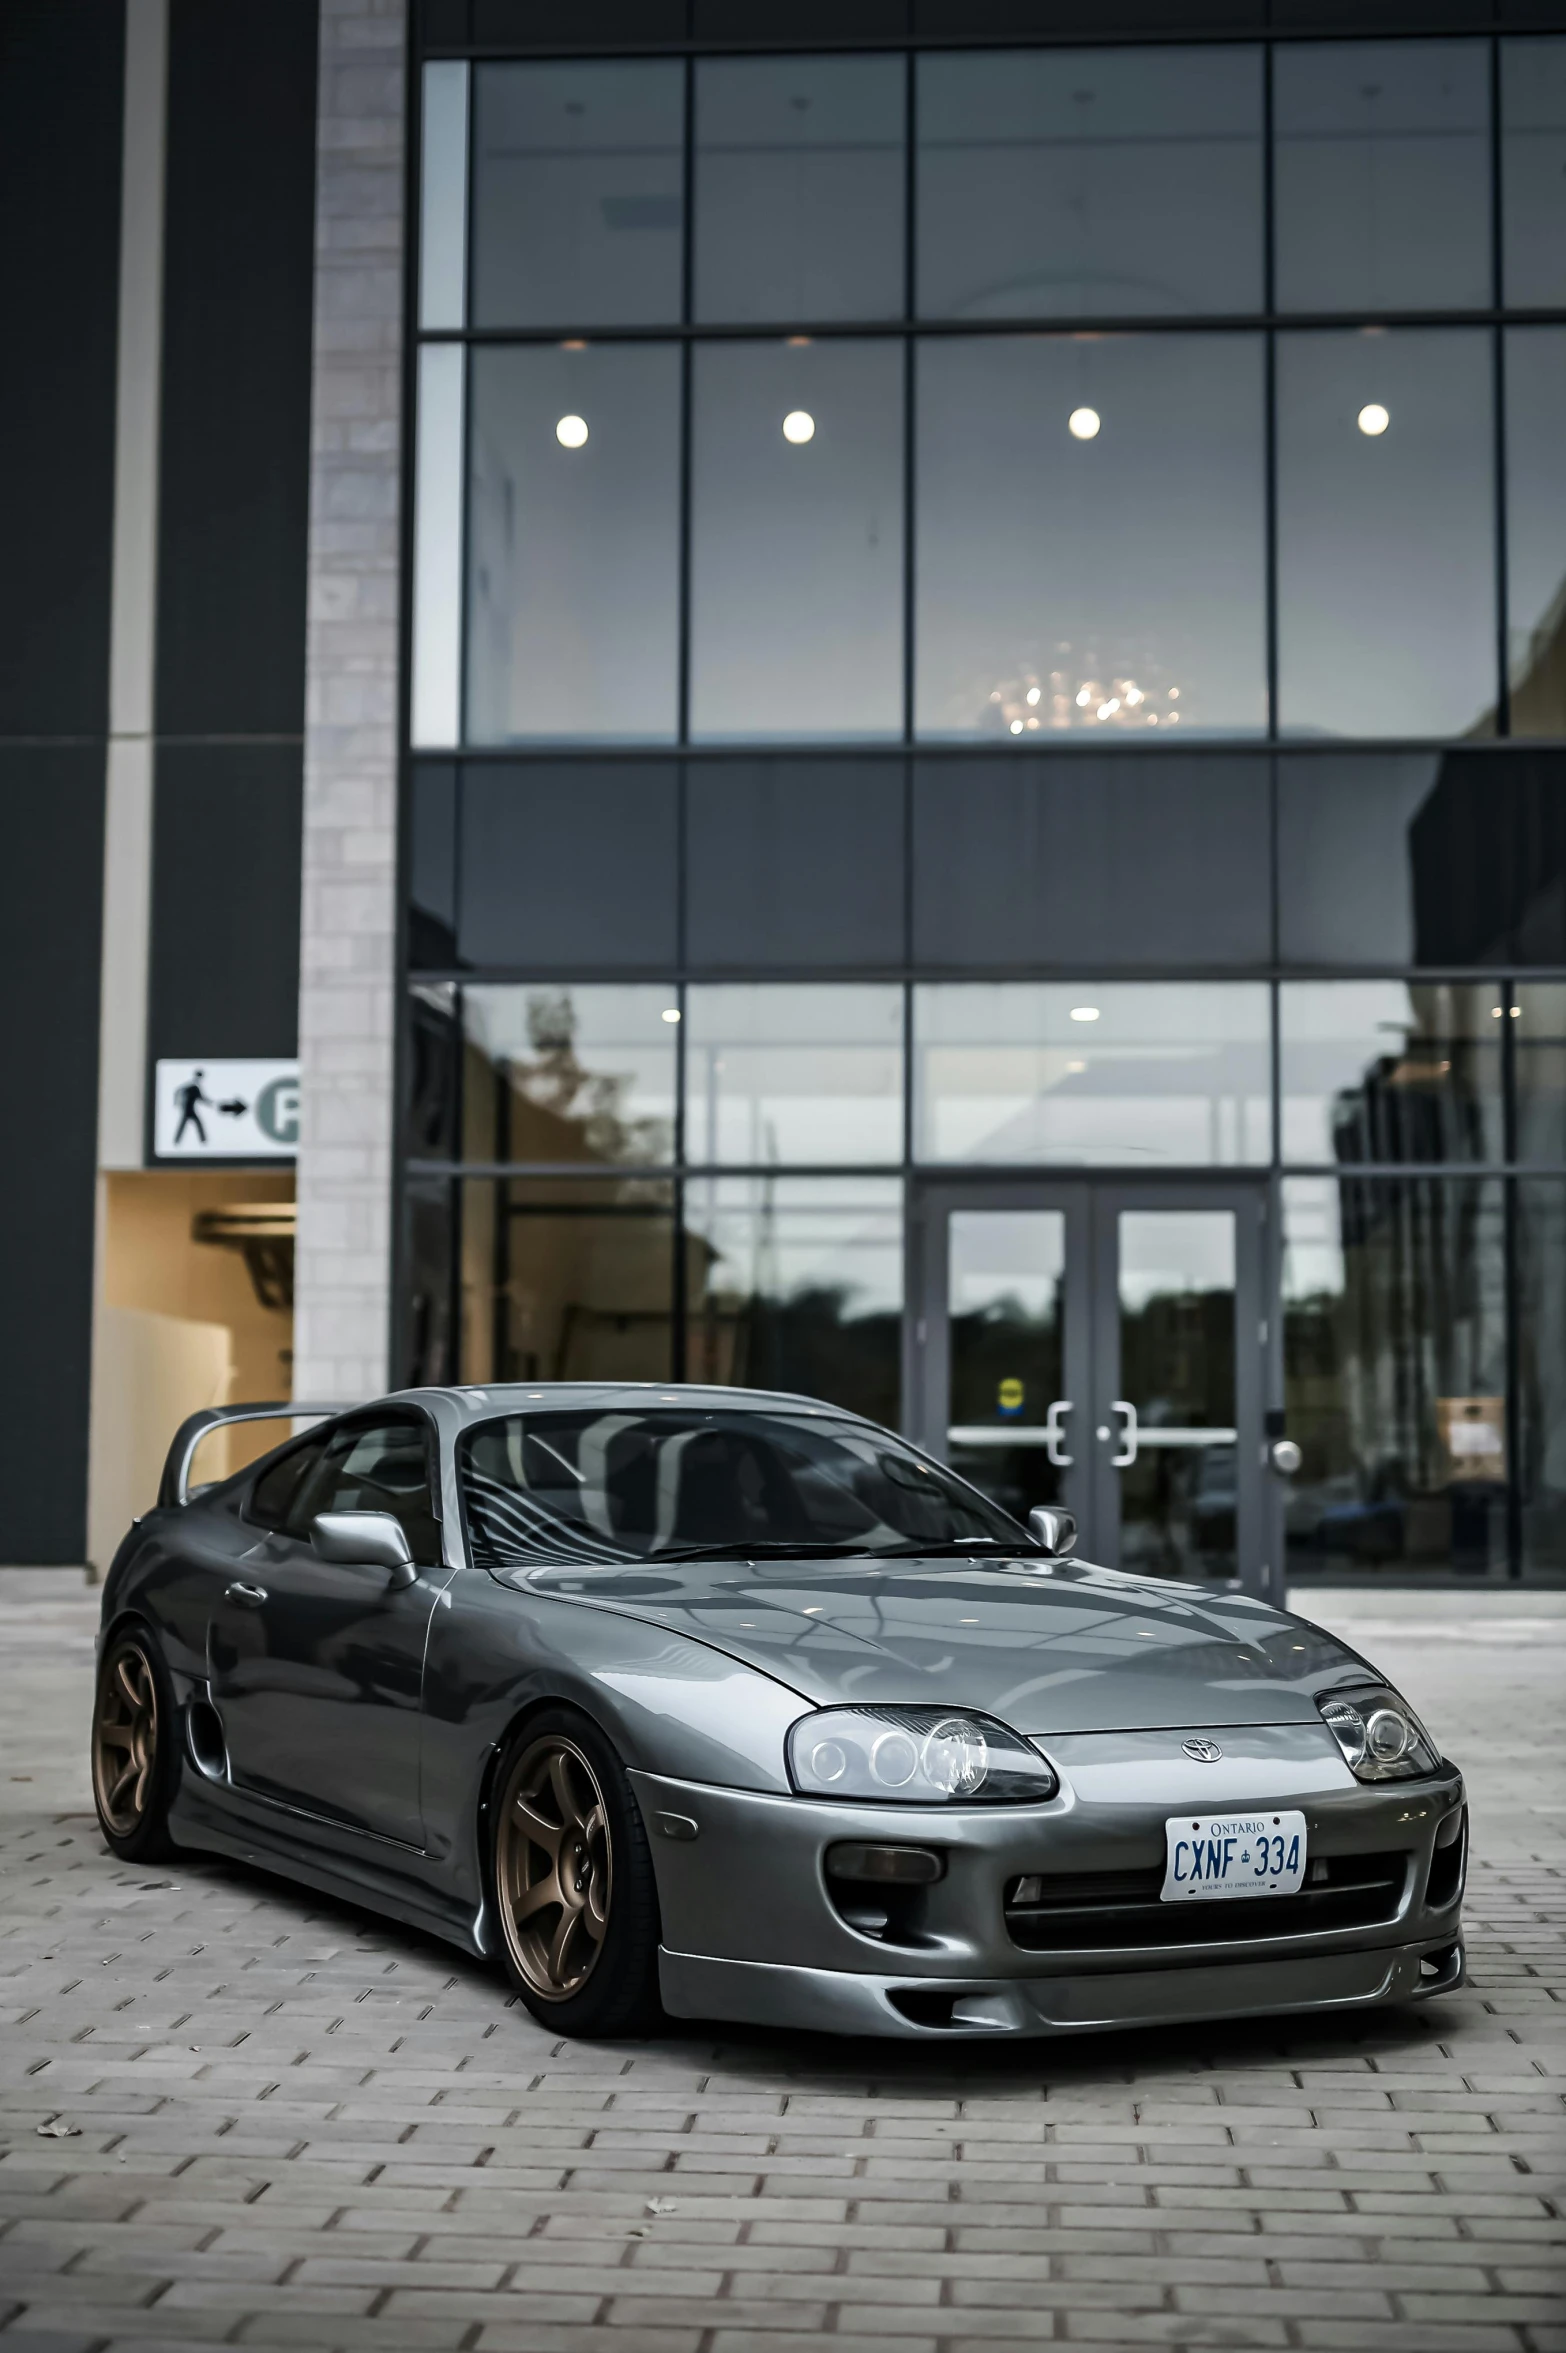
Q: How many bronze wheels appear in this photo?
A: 2